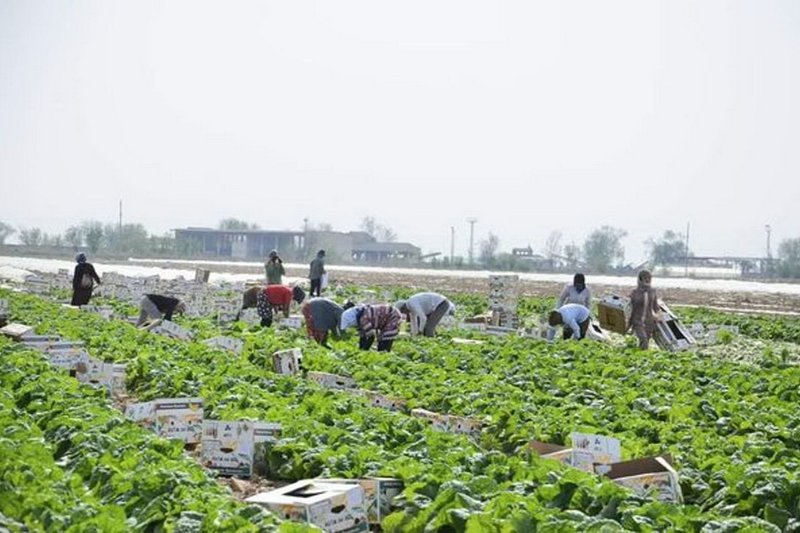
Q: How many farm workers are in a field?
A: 12